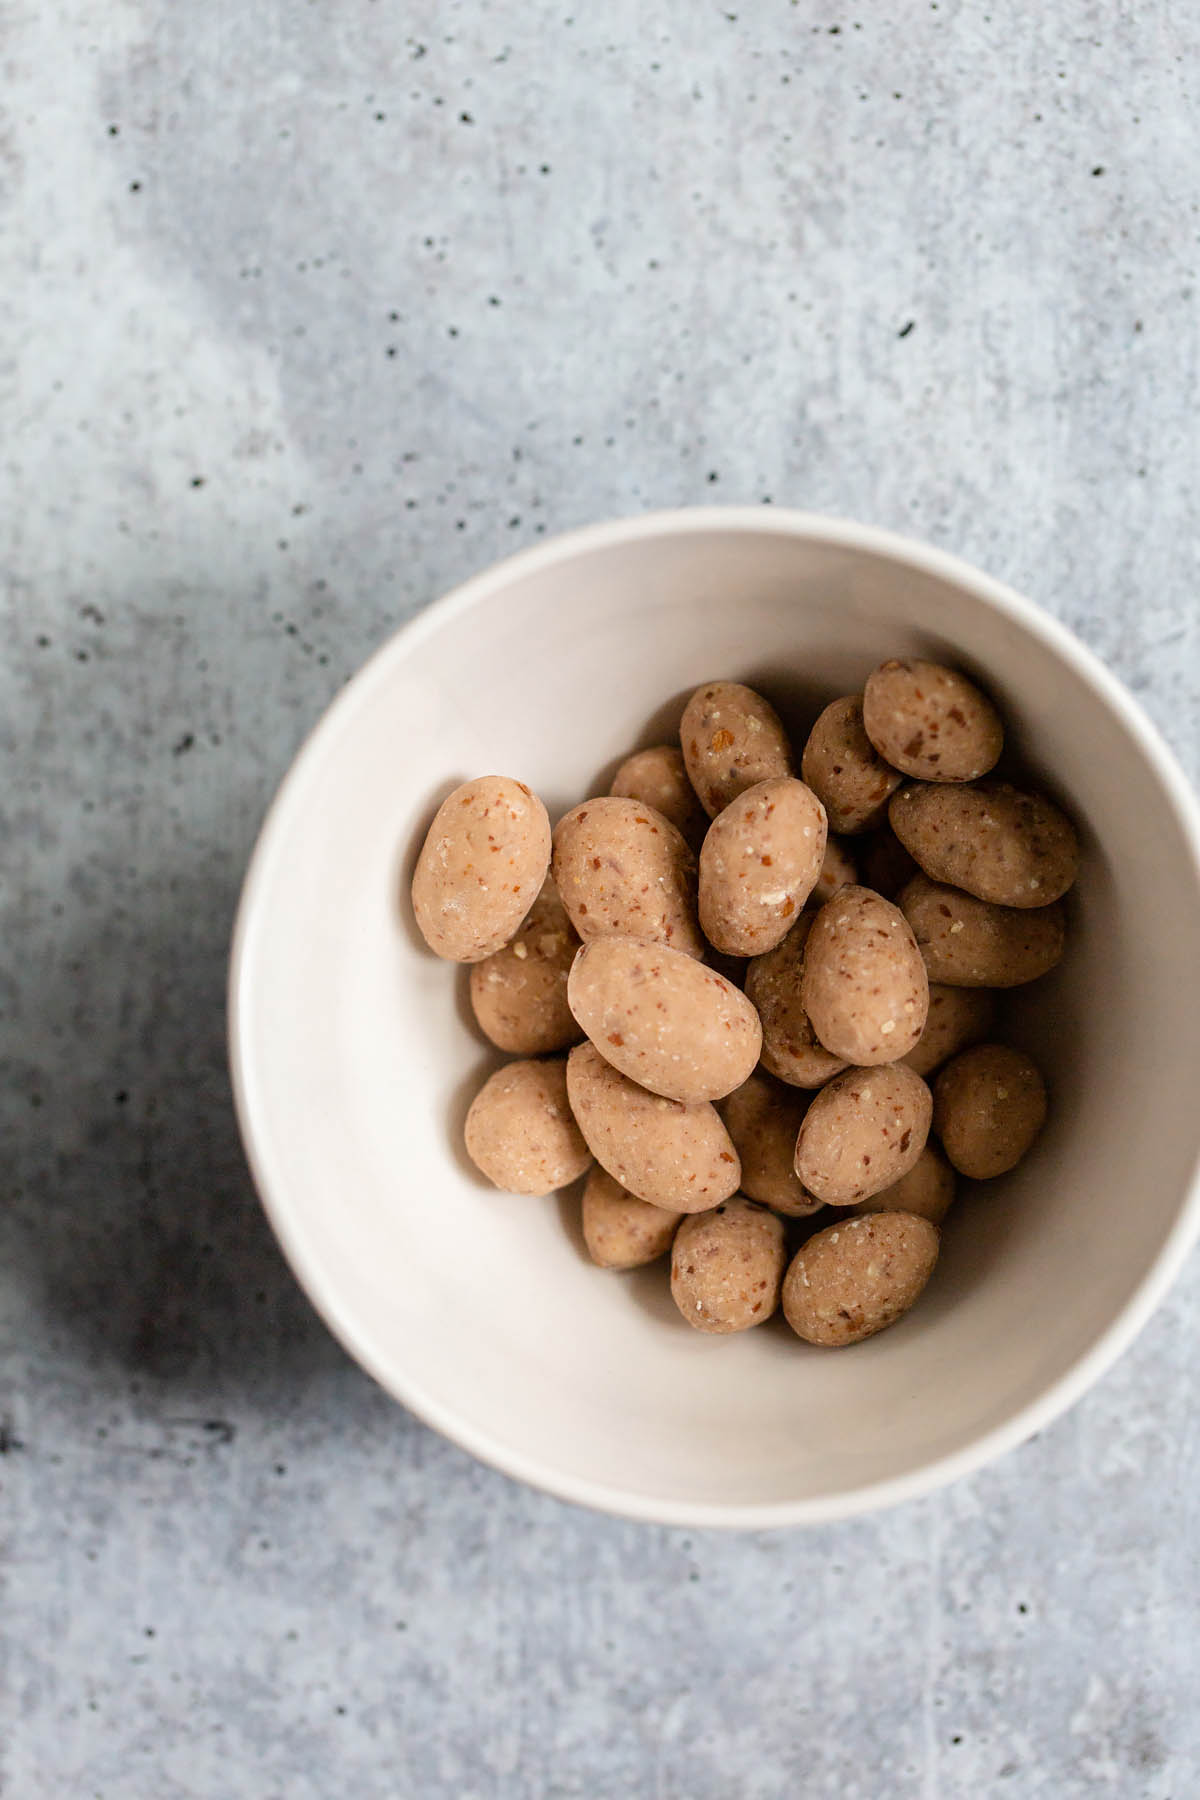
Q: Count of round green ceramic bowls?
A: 0